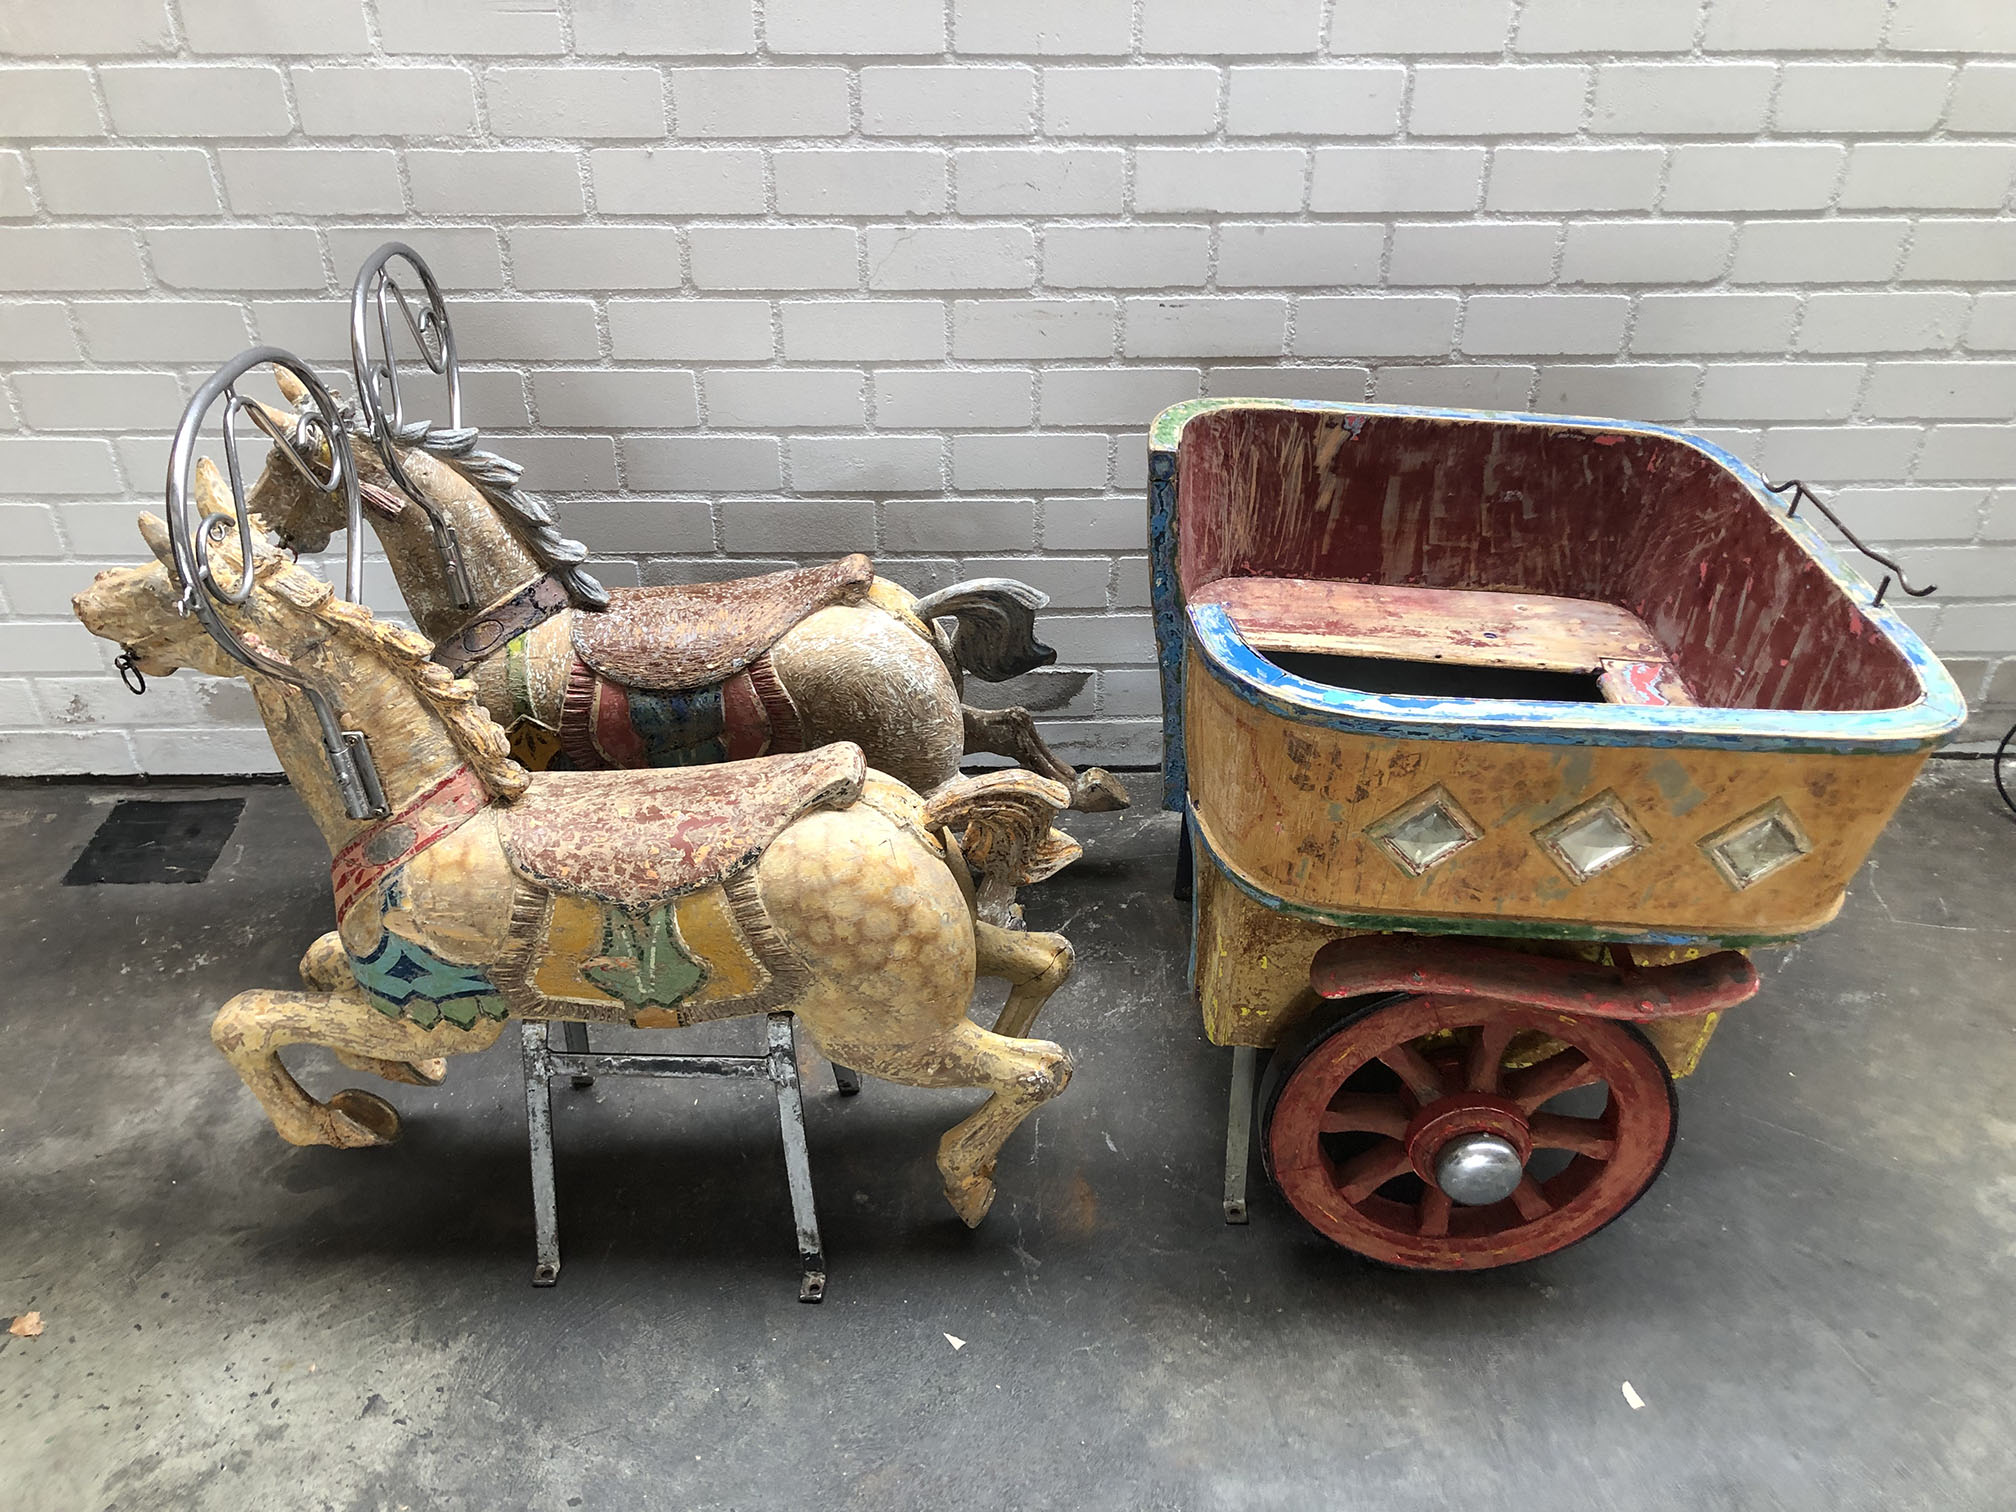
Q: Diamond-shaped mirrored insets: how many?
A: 3